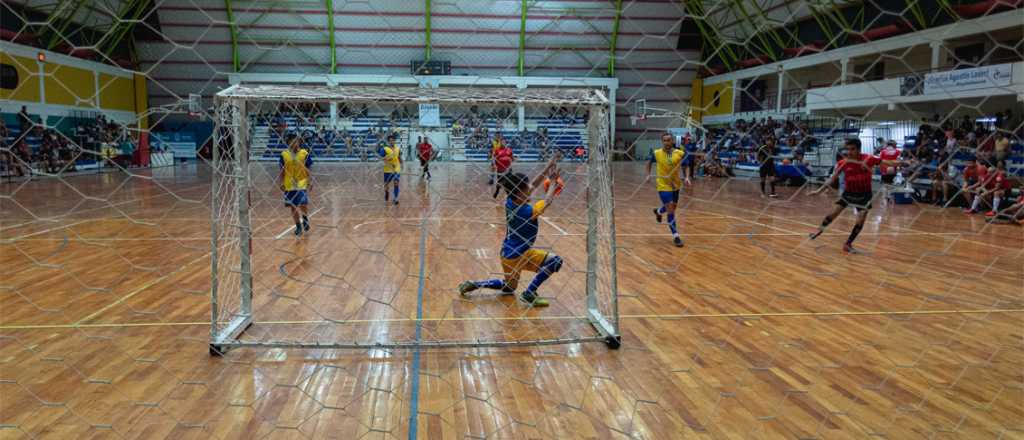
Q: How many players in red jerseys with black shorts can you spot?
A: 3